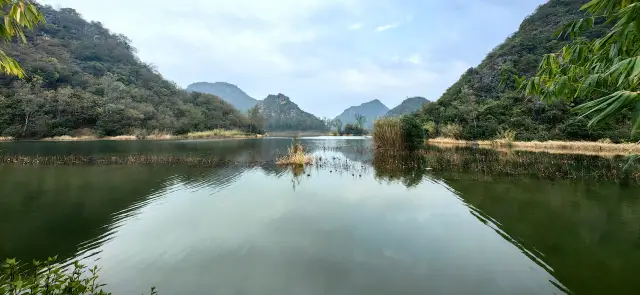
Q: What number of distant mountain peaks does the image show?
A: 4